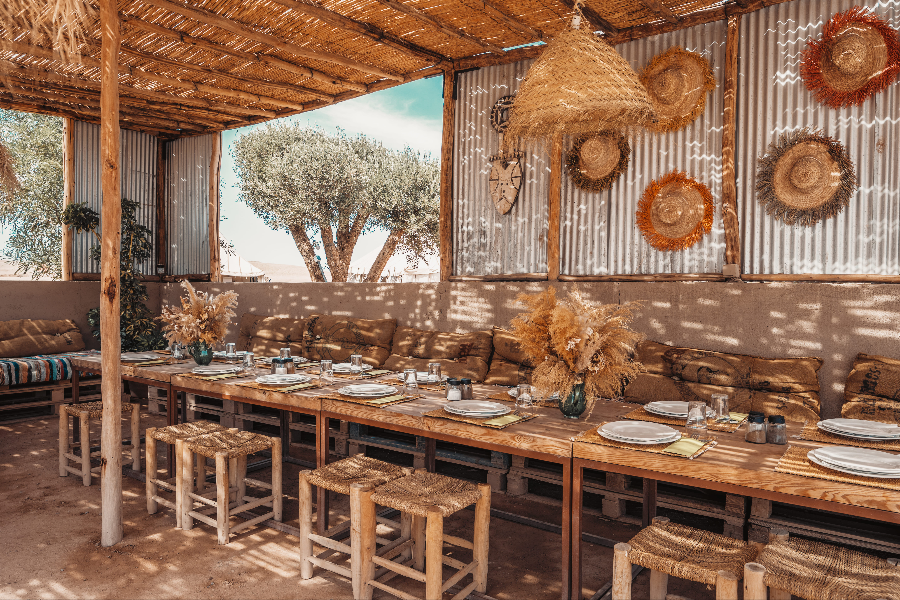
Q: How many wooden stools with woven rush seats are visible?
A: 7